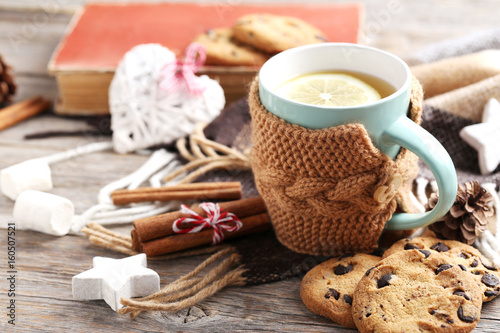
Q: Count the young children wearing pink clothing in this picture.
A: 0